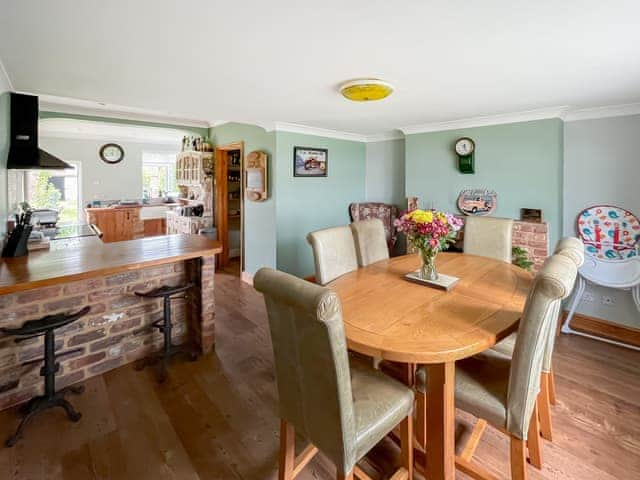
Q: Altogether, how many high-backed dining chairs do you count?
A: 6